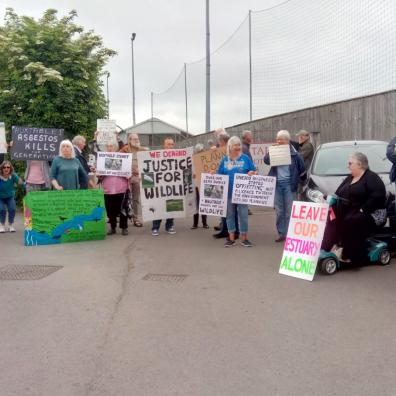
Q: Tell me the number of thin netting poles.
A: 3